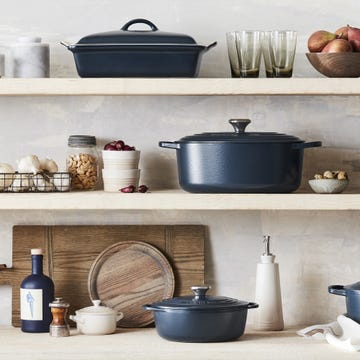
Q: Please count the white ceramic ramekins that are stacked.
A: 2